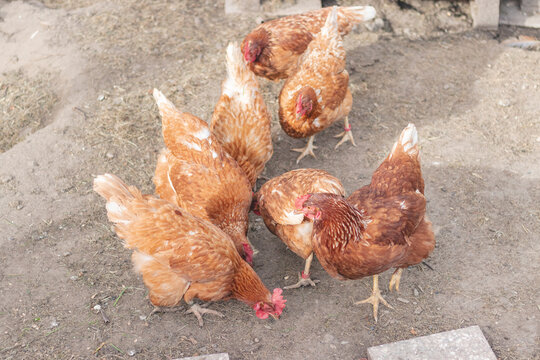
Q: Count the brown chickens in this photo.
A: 7